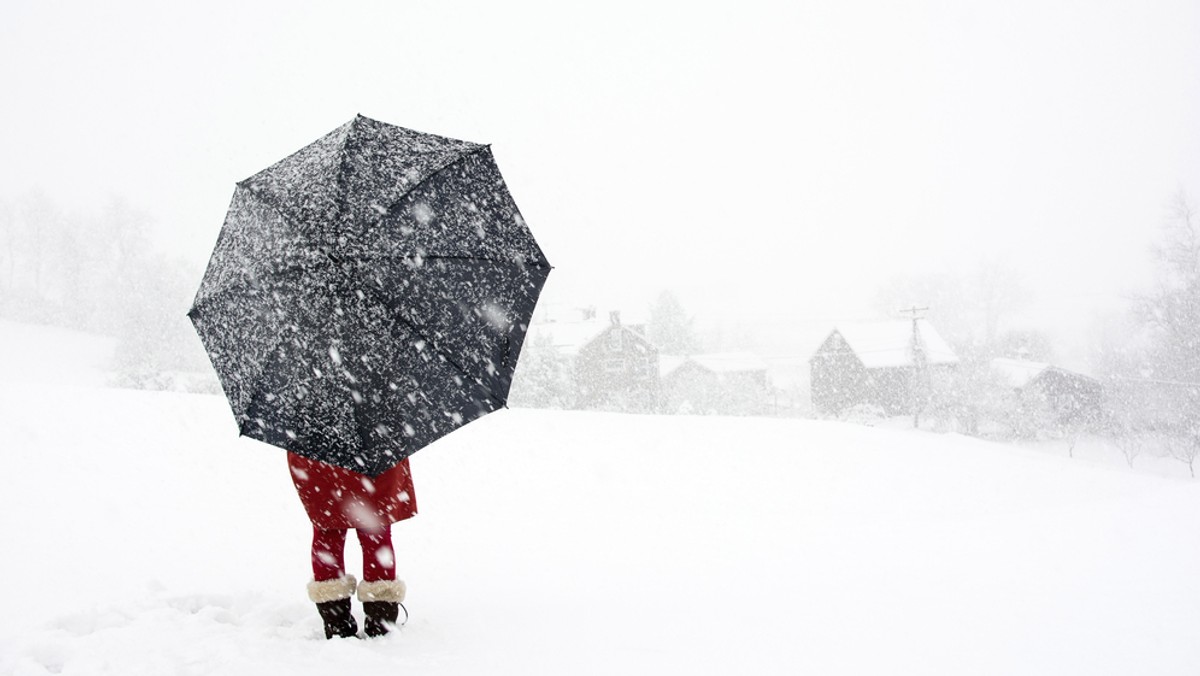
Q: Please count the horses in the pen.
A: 0